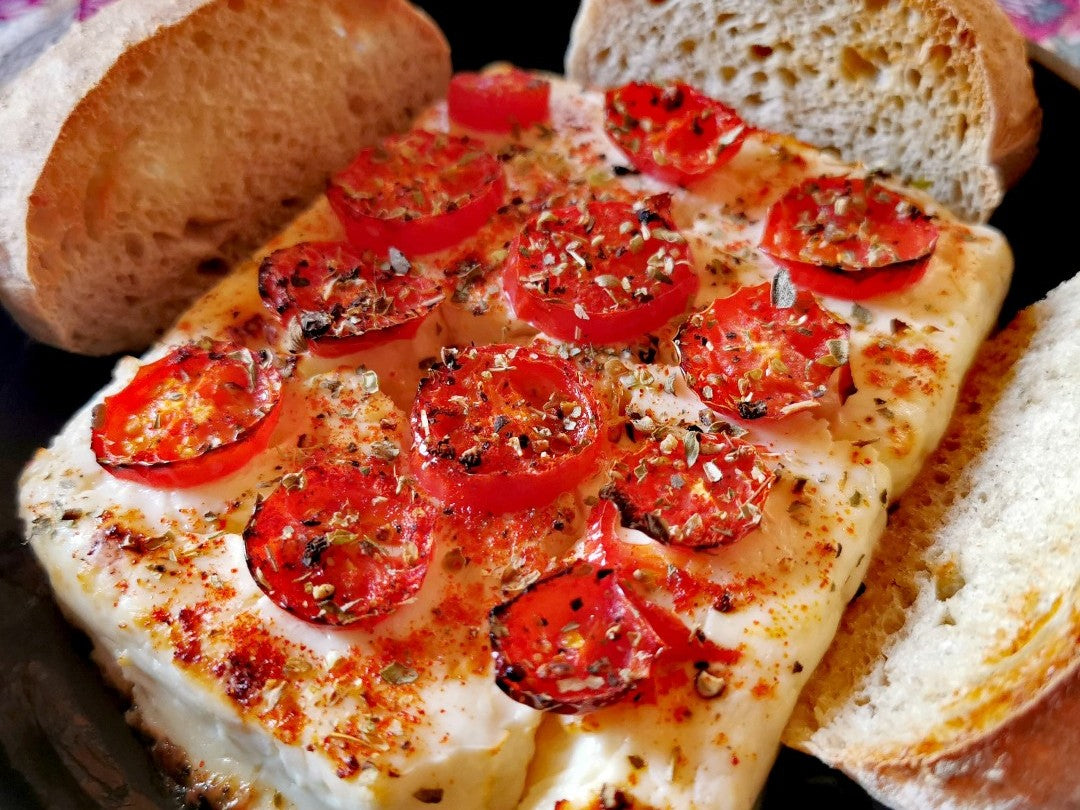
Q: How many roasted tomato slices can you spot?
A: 12